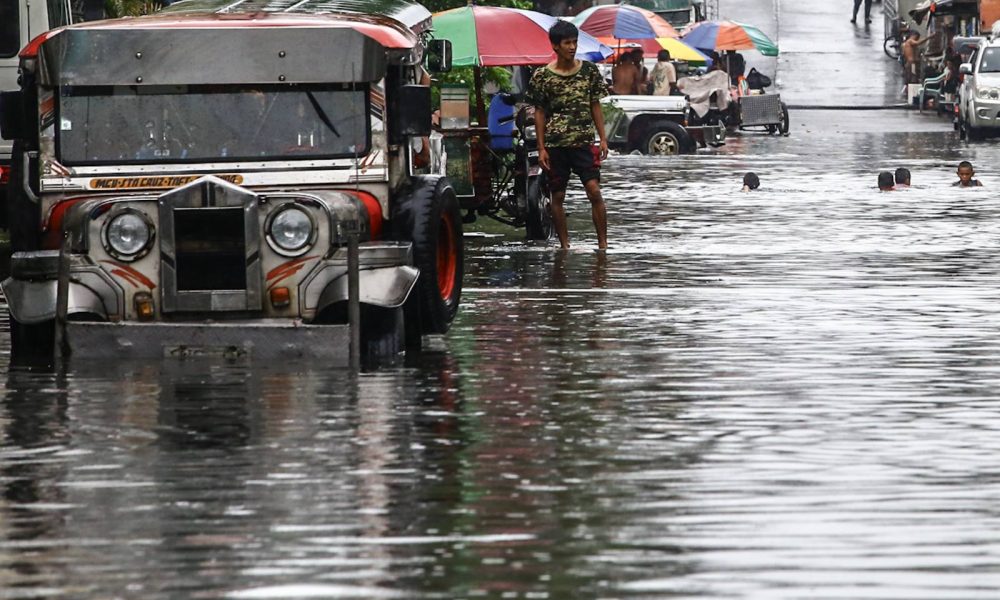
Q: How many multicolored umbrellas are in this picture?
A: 4